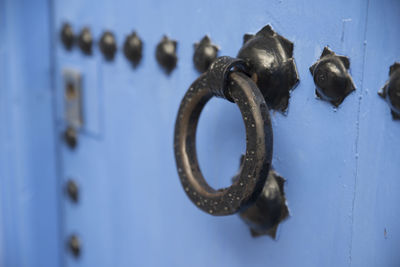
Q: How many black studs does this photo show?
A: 13